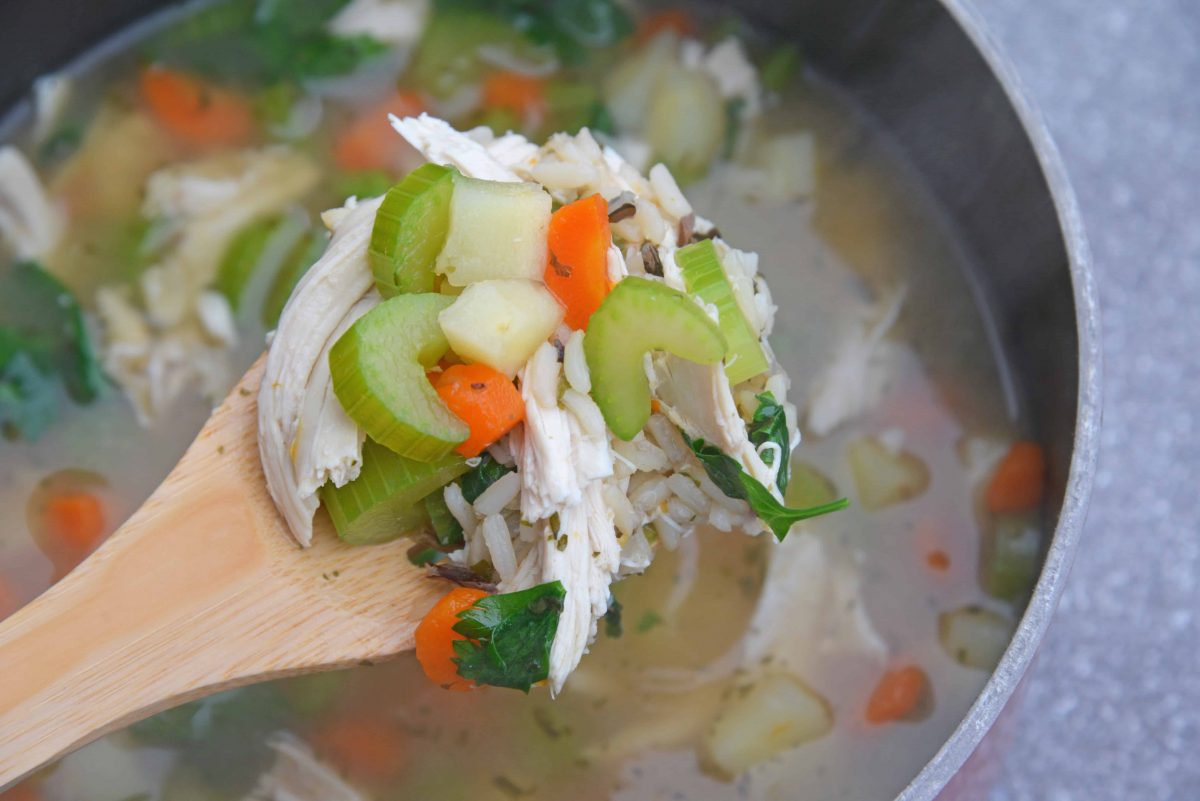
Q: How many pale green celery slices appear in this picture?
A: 5